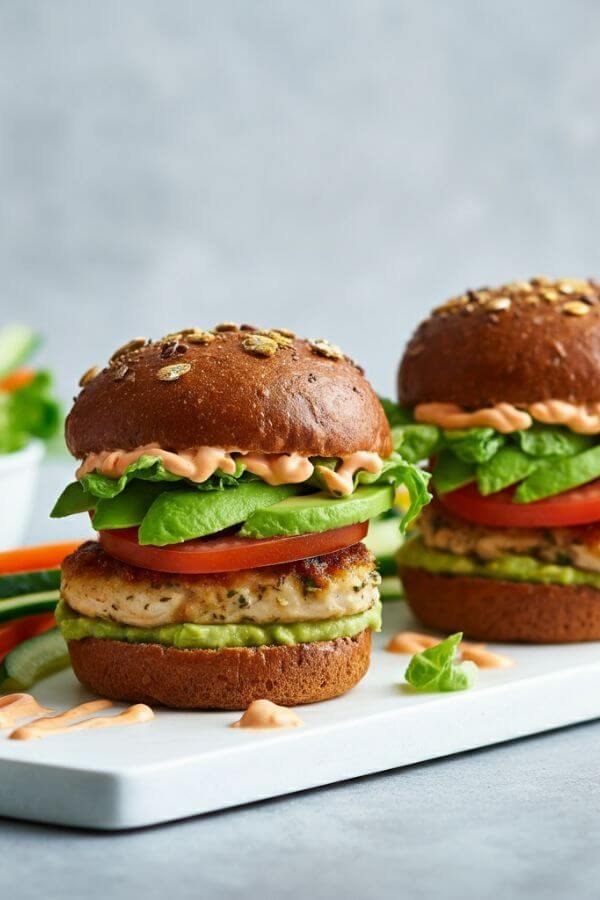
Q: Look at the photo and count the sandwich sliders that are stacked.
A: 2